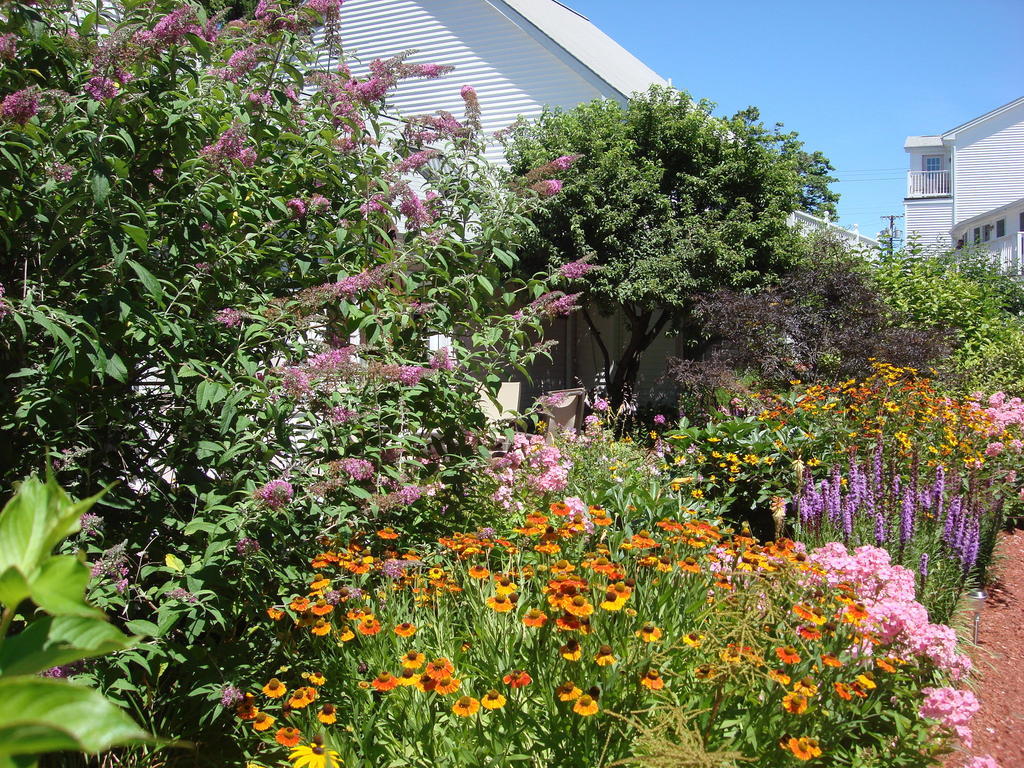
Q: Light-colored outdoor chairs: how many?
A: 2